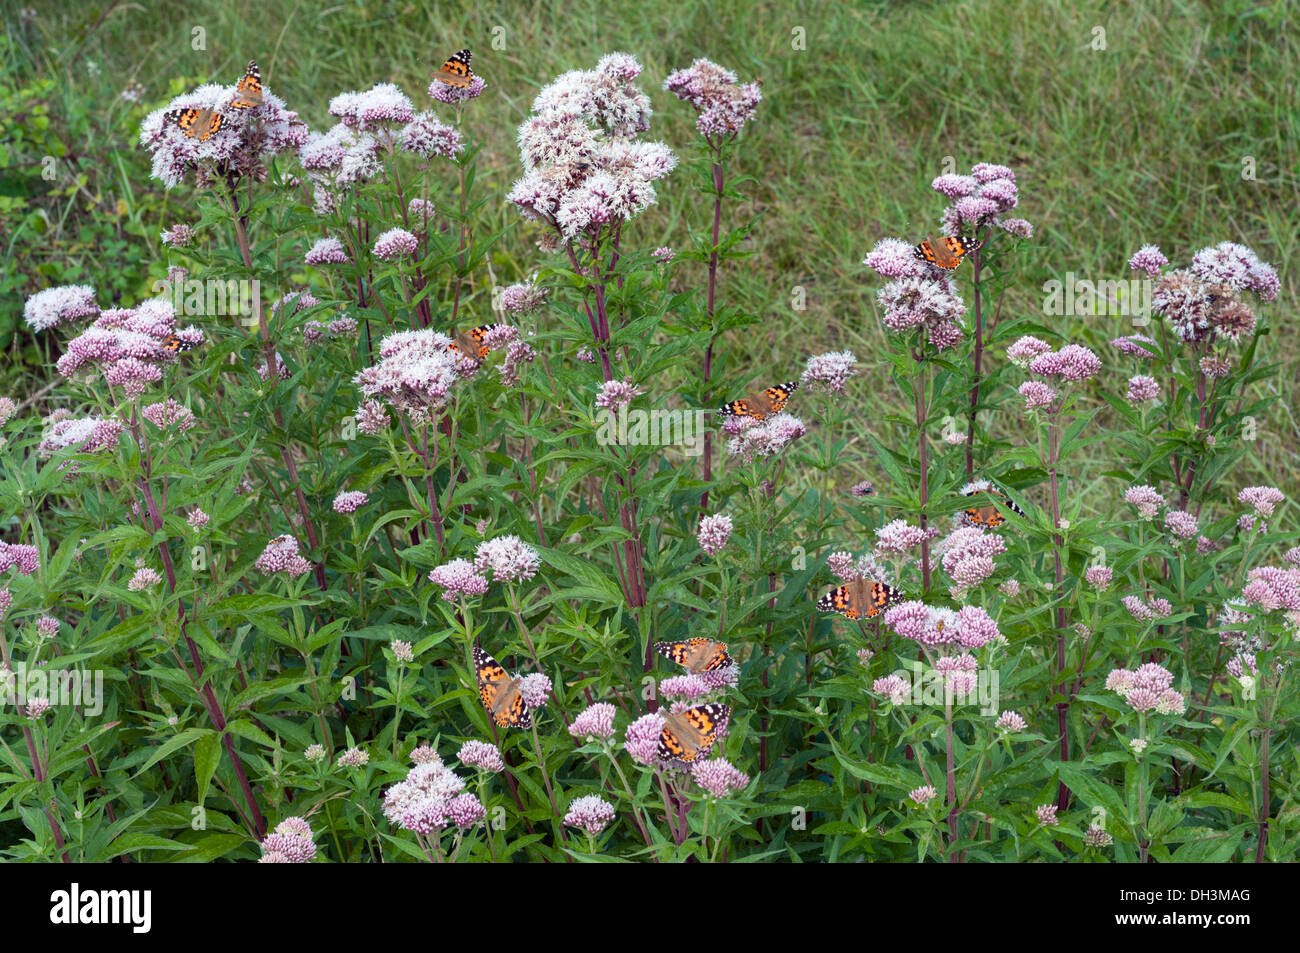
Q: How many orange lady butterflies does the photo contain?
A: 12